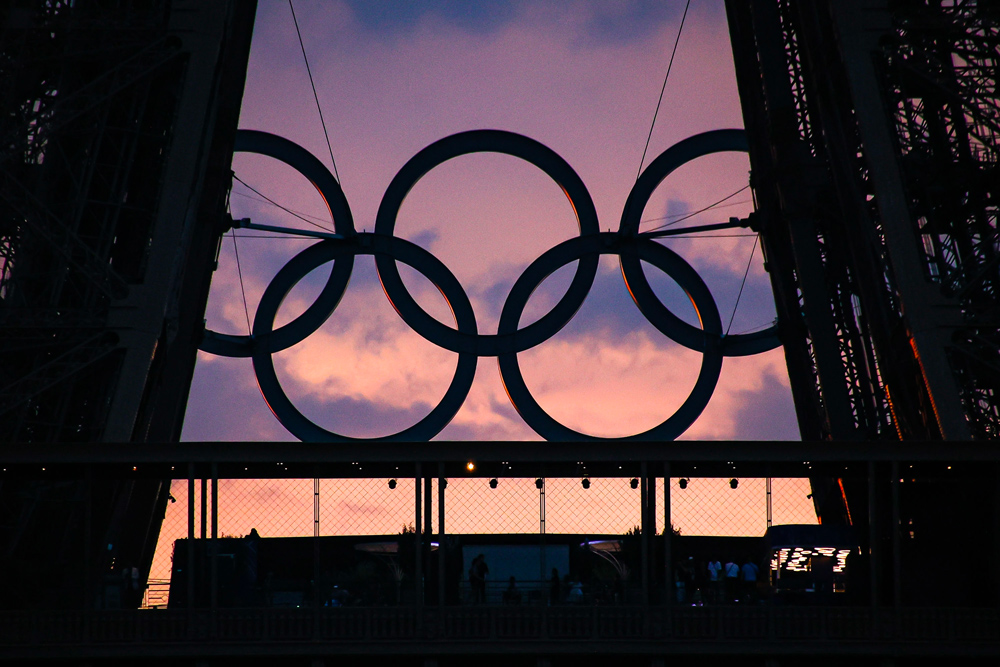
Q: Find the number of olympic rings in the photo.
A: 5